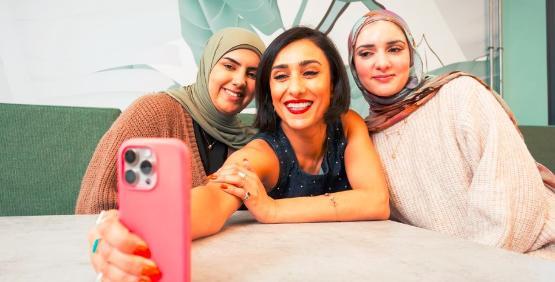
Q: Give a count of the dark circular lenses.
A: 3